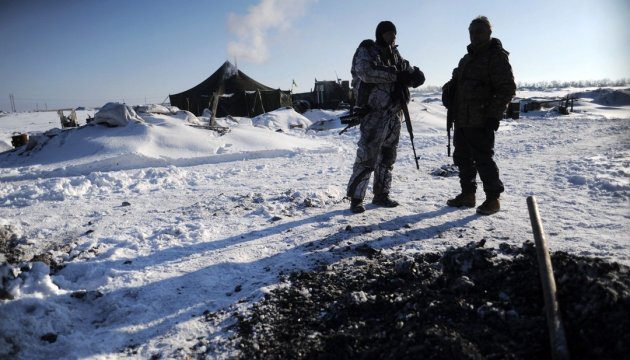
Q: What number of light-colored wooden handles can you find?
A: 1